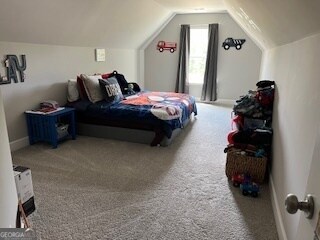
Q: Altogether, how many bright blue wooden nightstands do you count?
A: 1